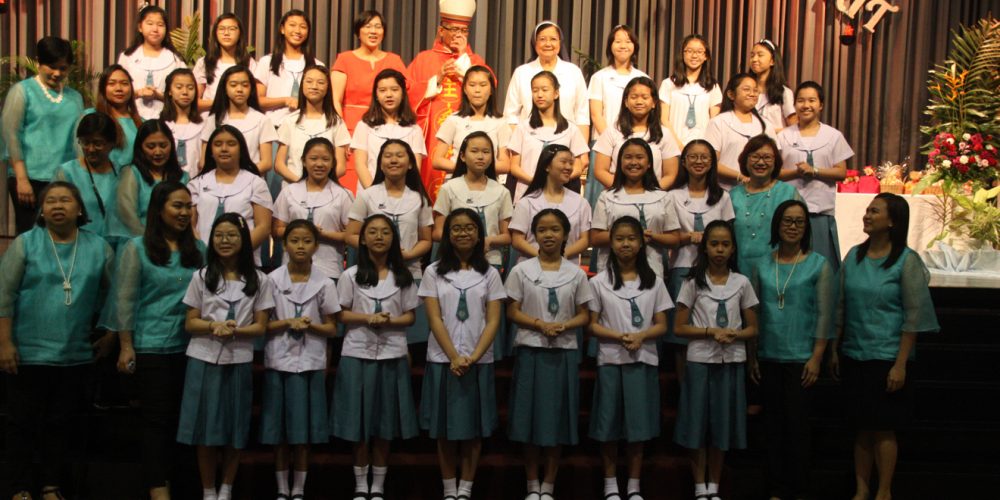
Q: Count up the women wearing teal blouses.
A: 9